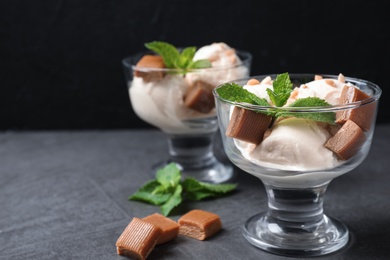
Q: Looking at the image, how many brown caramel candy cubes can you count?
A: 8